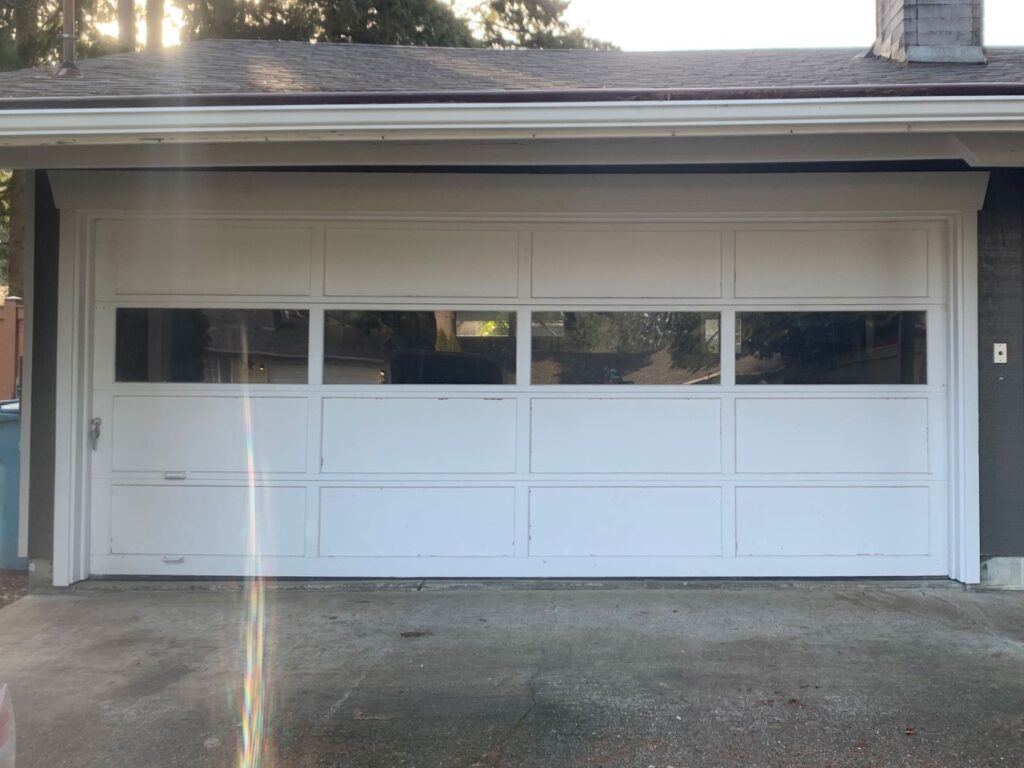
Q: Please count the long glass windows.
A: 4